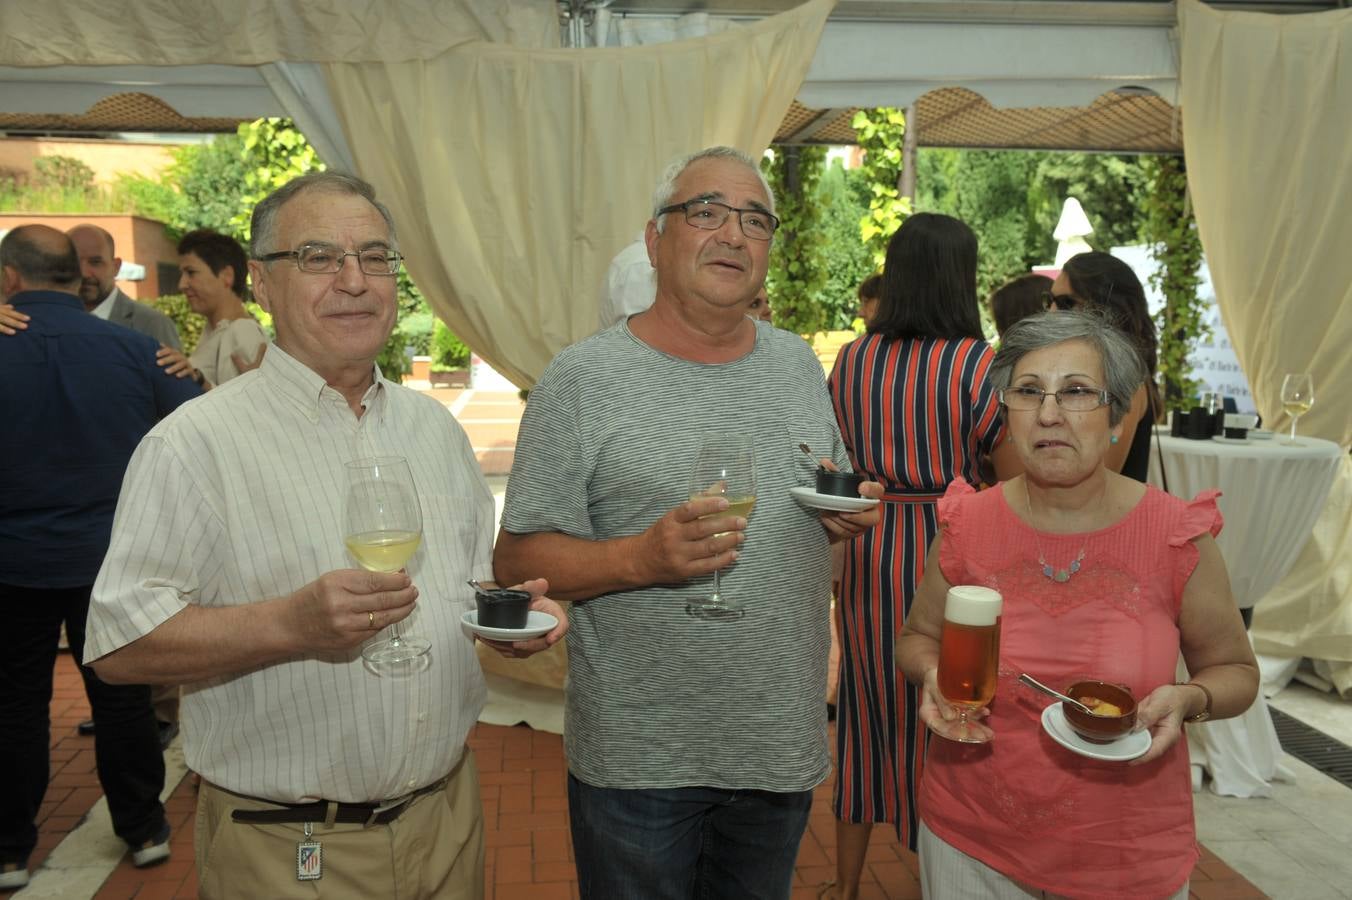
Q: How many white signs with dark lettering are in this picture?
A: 1